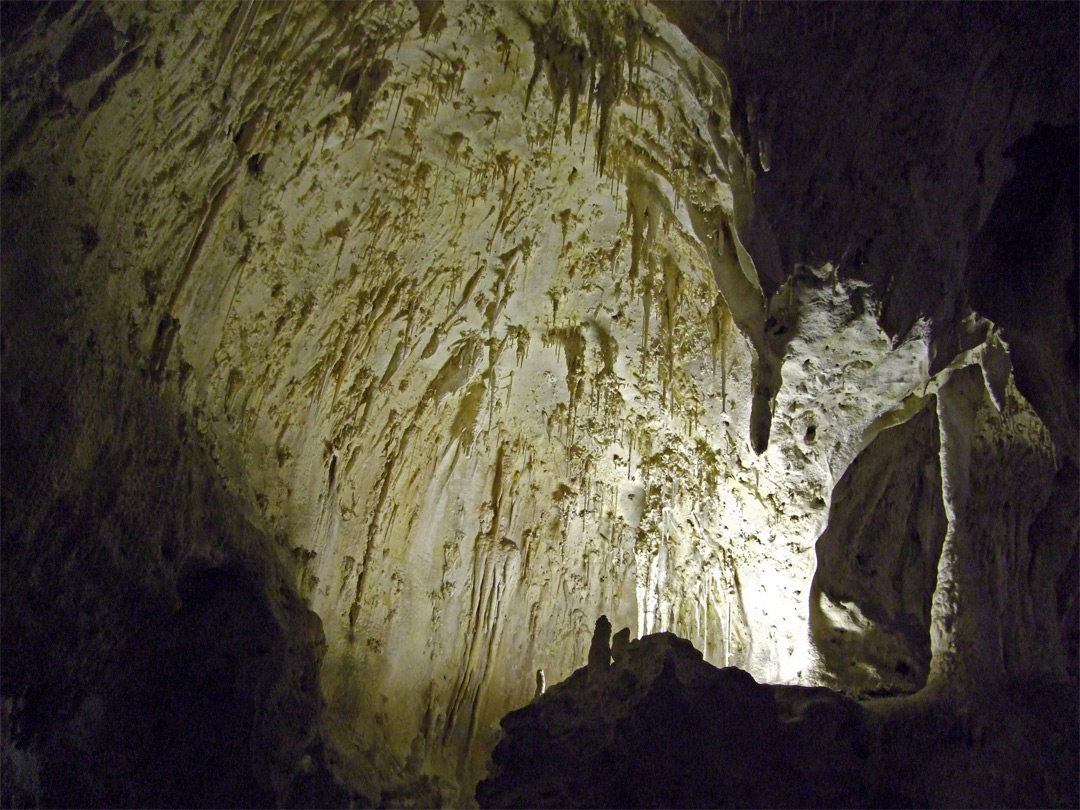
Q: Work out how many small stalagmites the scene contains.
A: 3